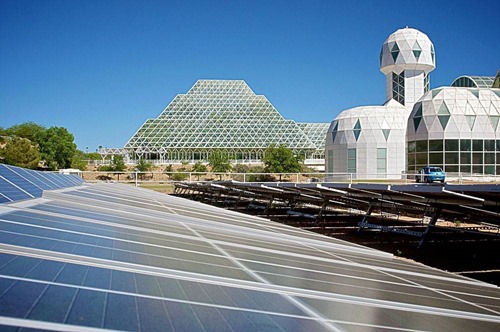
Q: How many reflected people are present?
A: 0